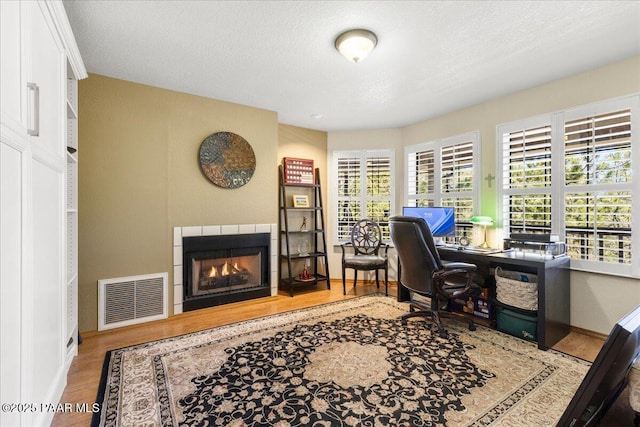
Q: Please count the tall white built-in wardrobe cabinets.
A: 1